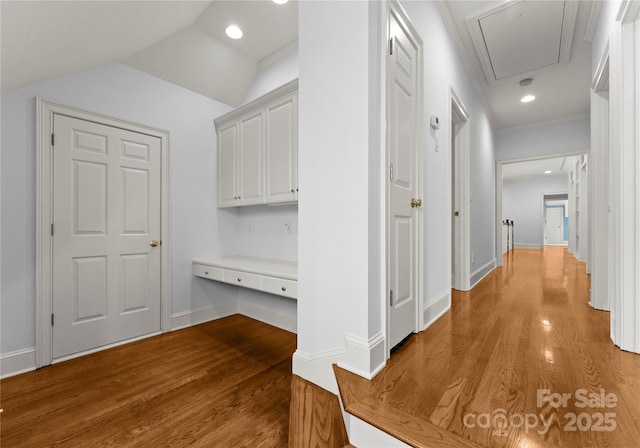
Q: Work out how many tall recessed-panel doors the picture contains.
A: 2